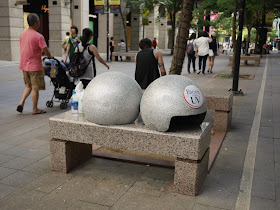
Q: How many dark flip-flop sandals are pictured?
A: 2